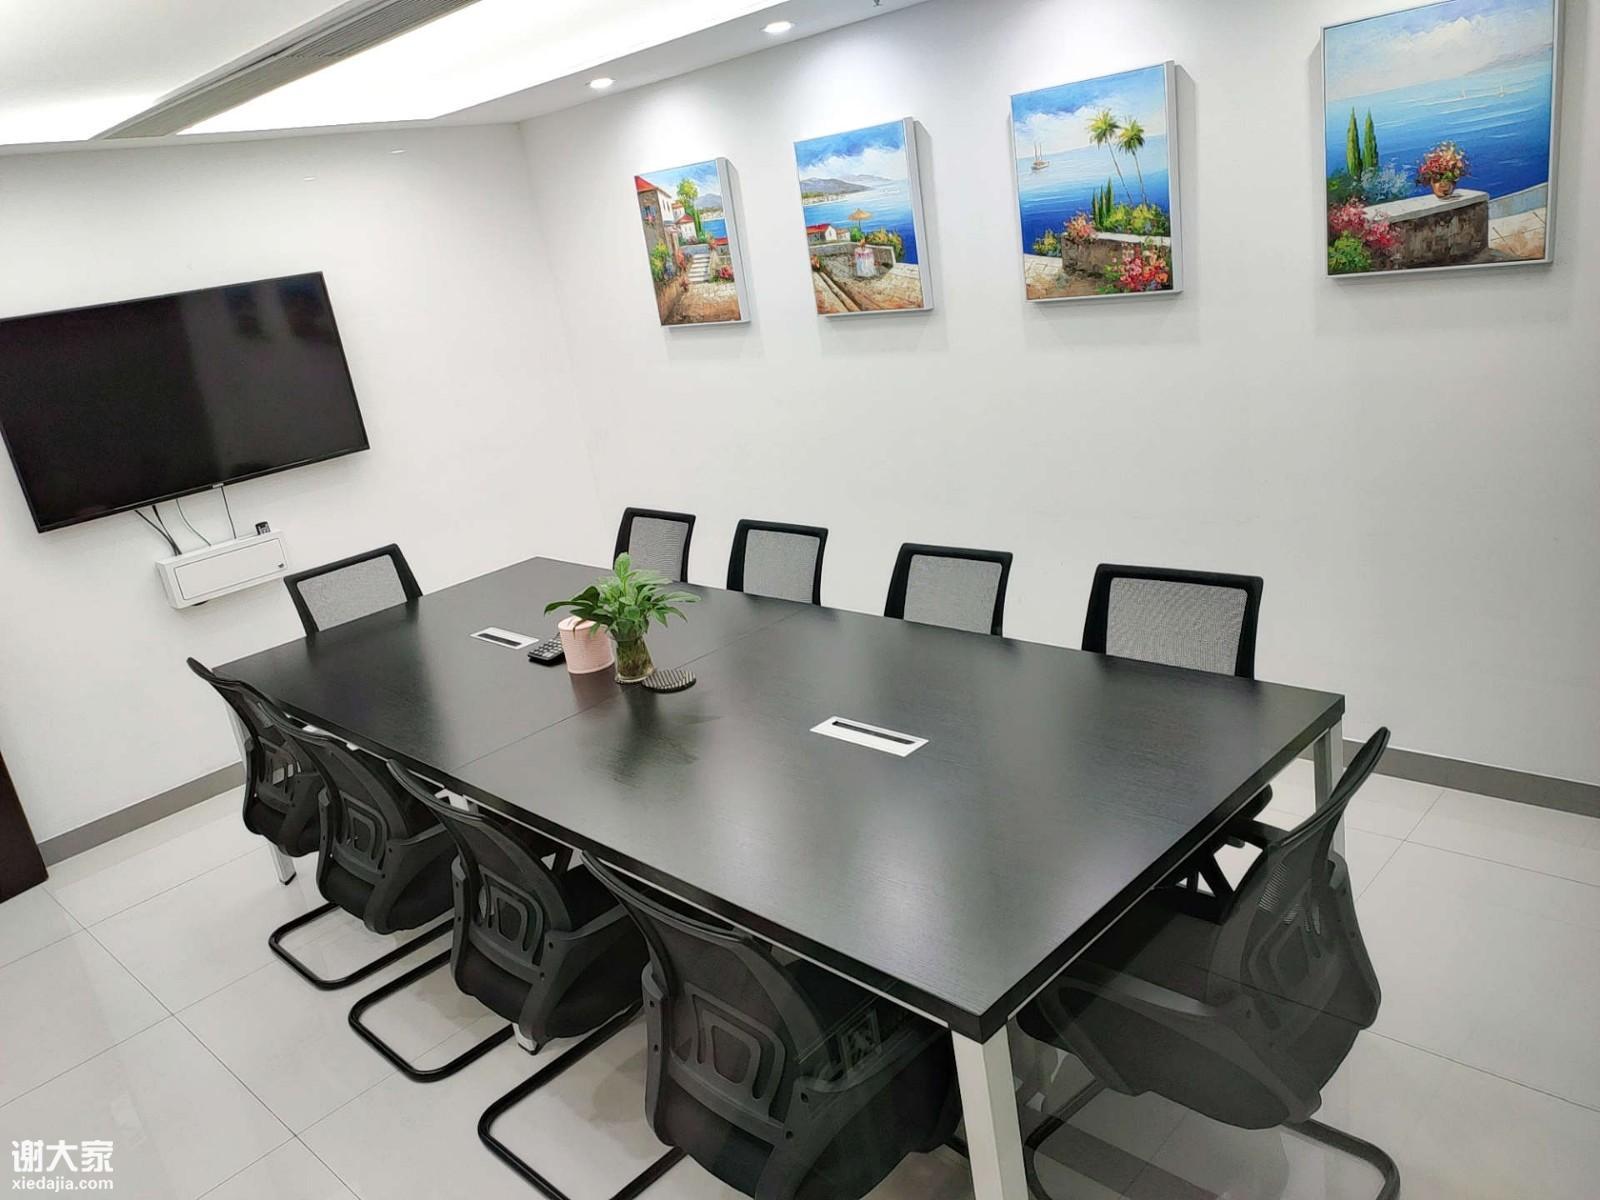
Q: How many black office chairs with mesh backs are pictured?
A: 10